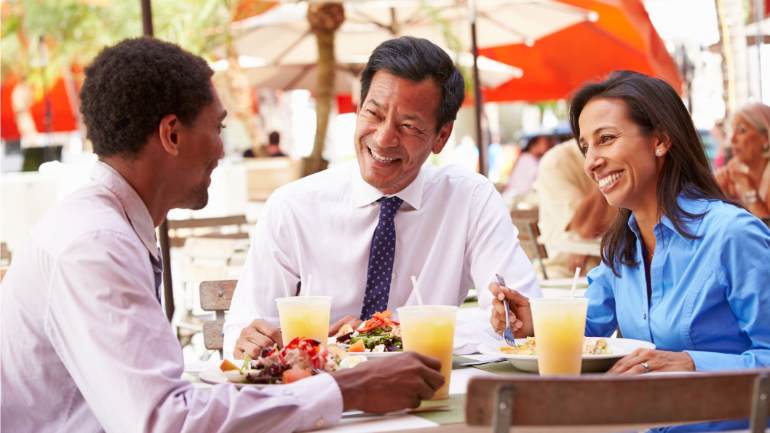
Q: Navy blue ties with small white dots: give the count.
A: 1